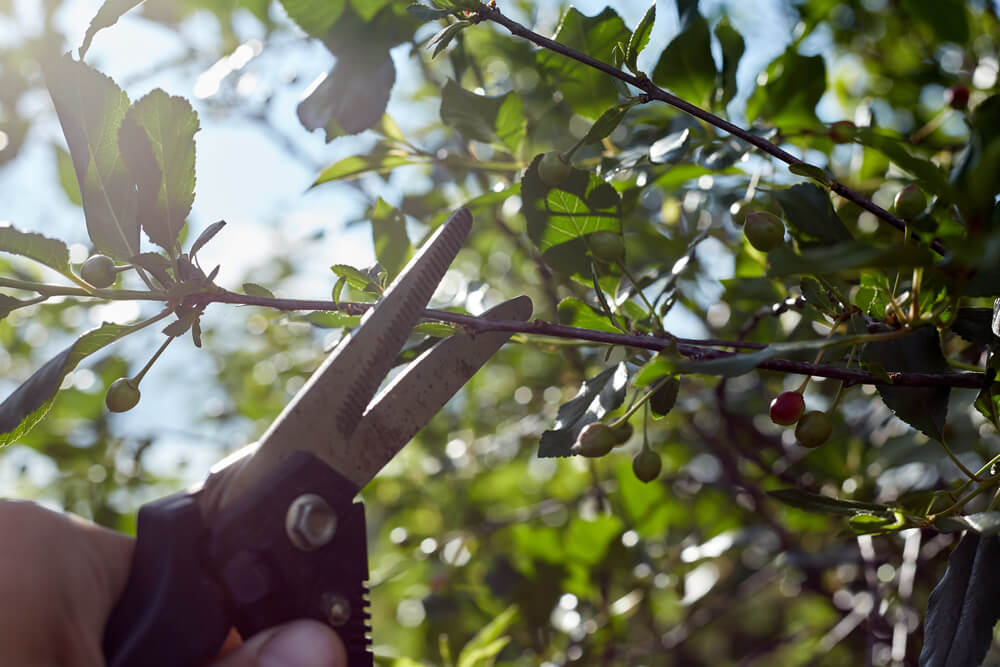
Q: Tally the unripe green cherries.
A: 11